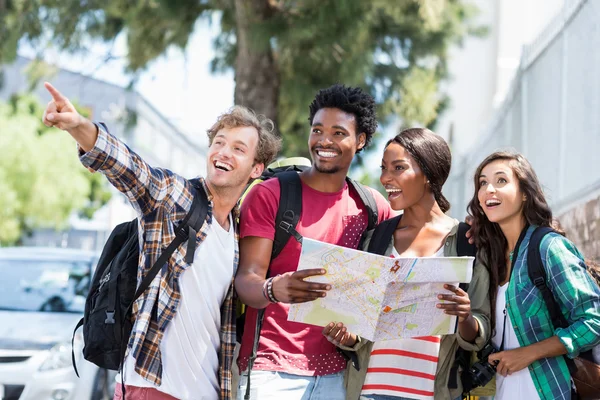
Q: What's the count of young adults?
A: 4